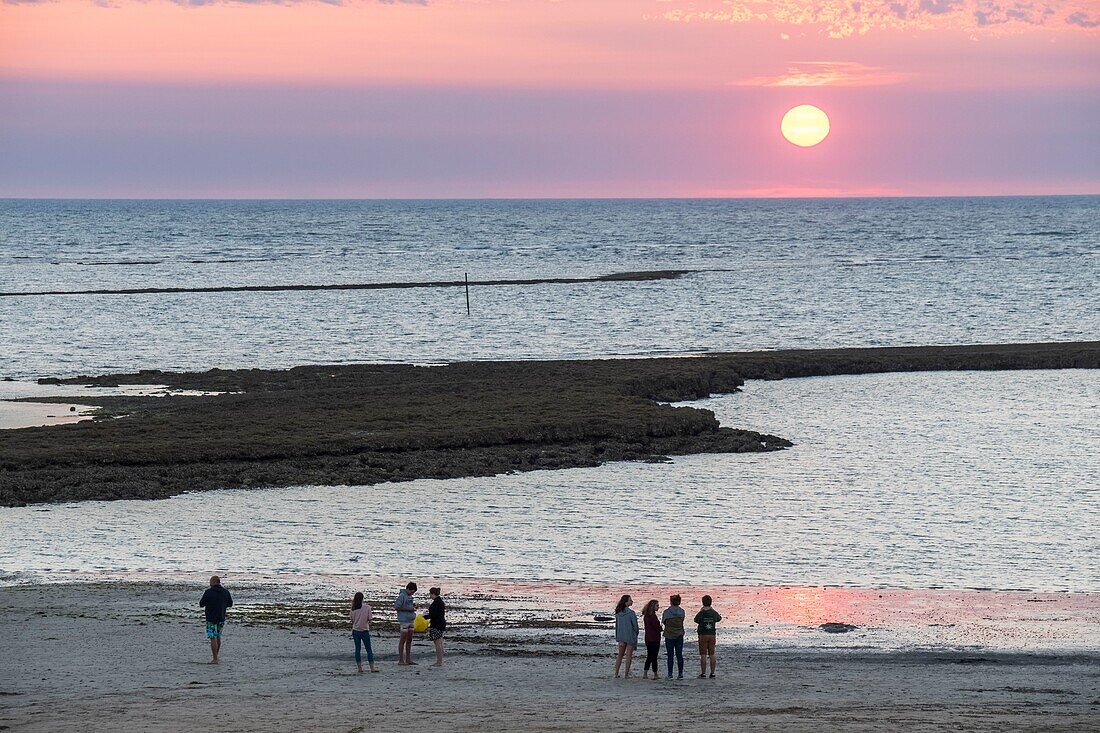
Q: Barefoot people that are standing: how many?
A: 6